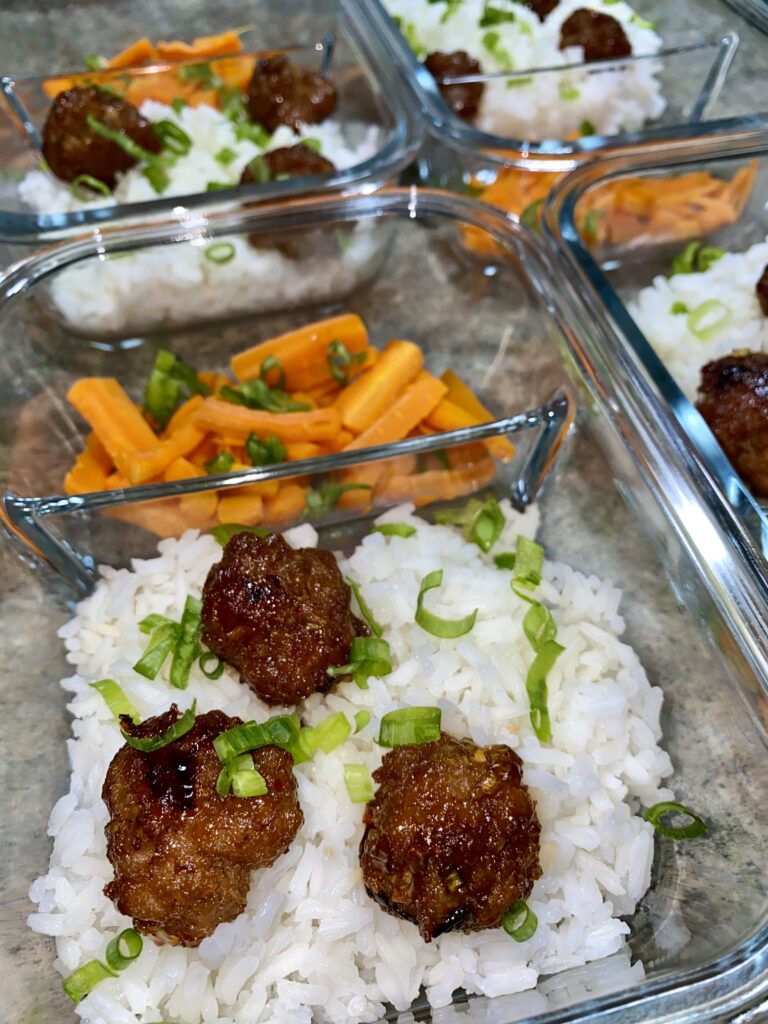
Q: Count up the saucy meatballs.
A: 11